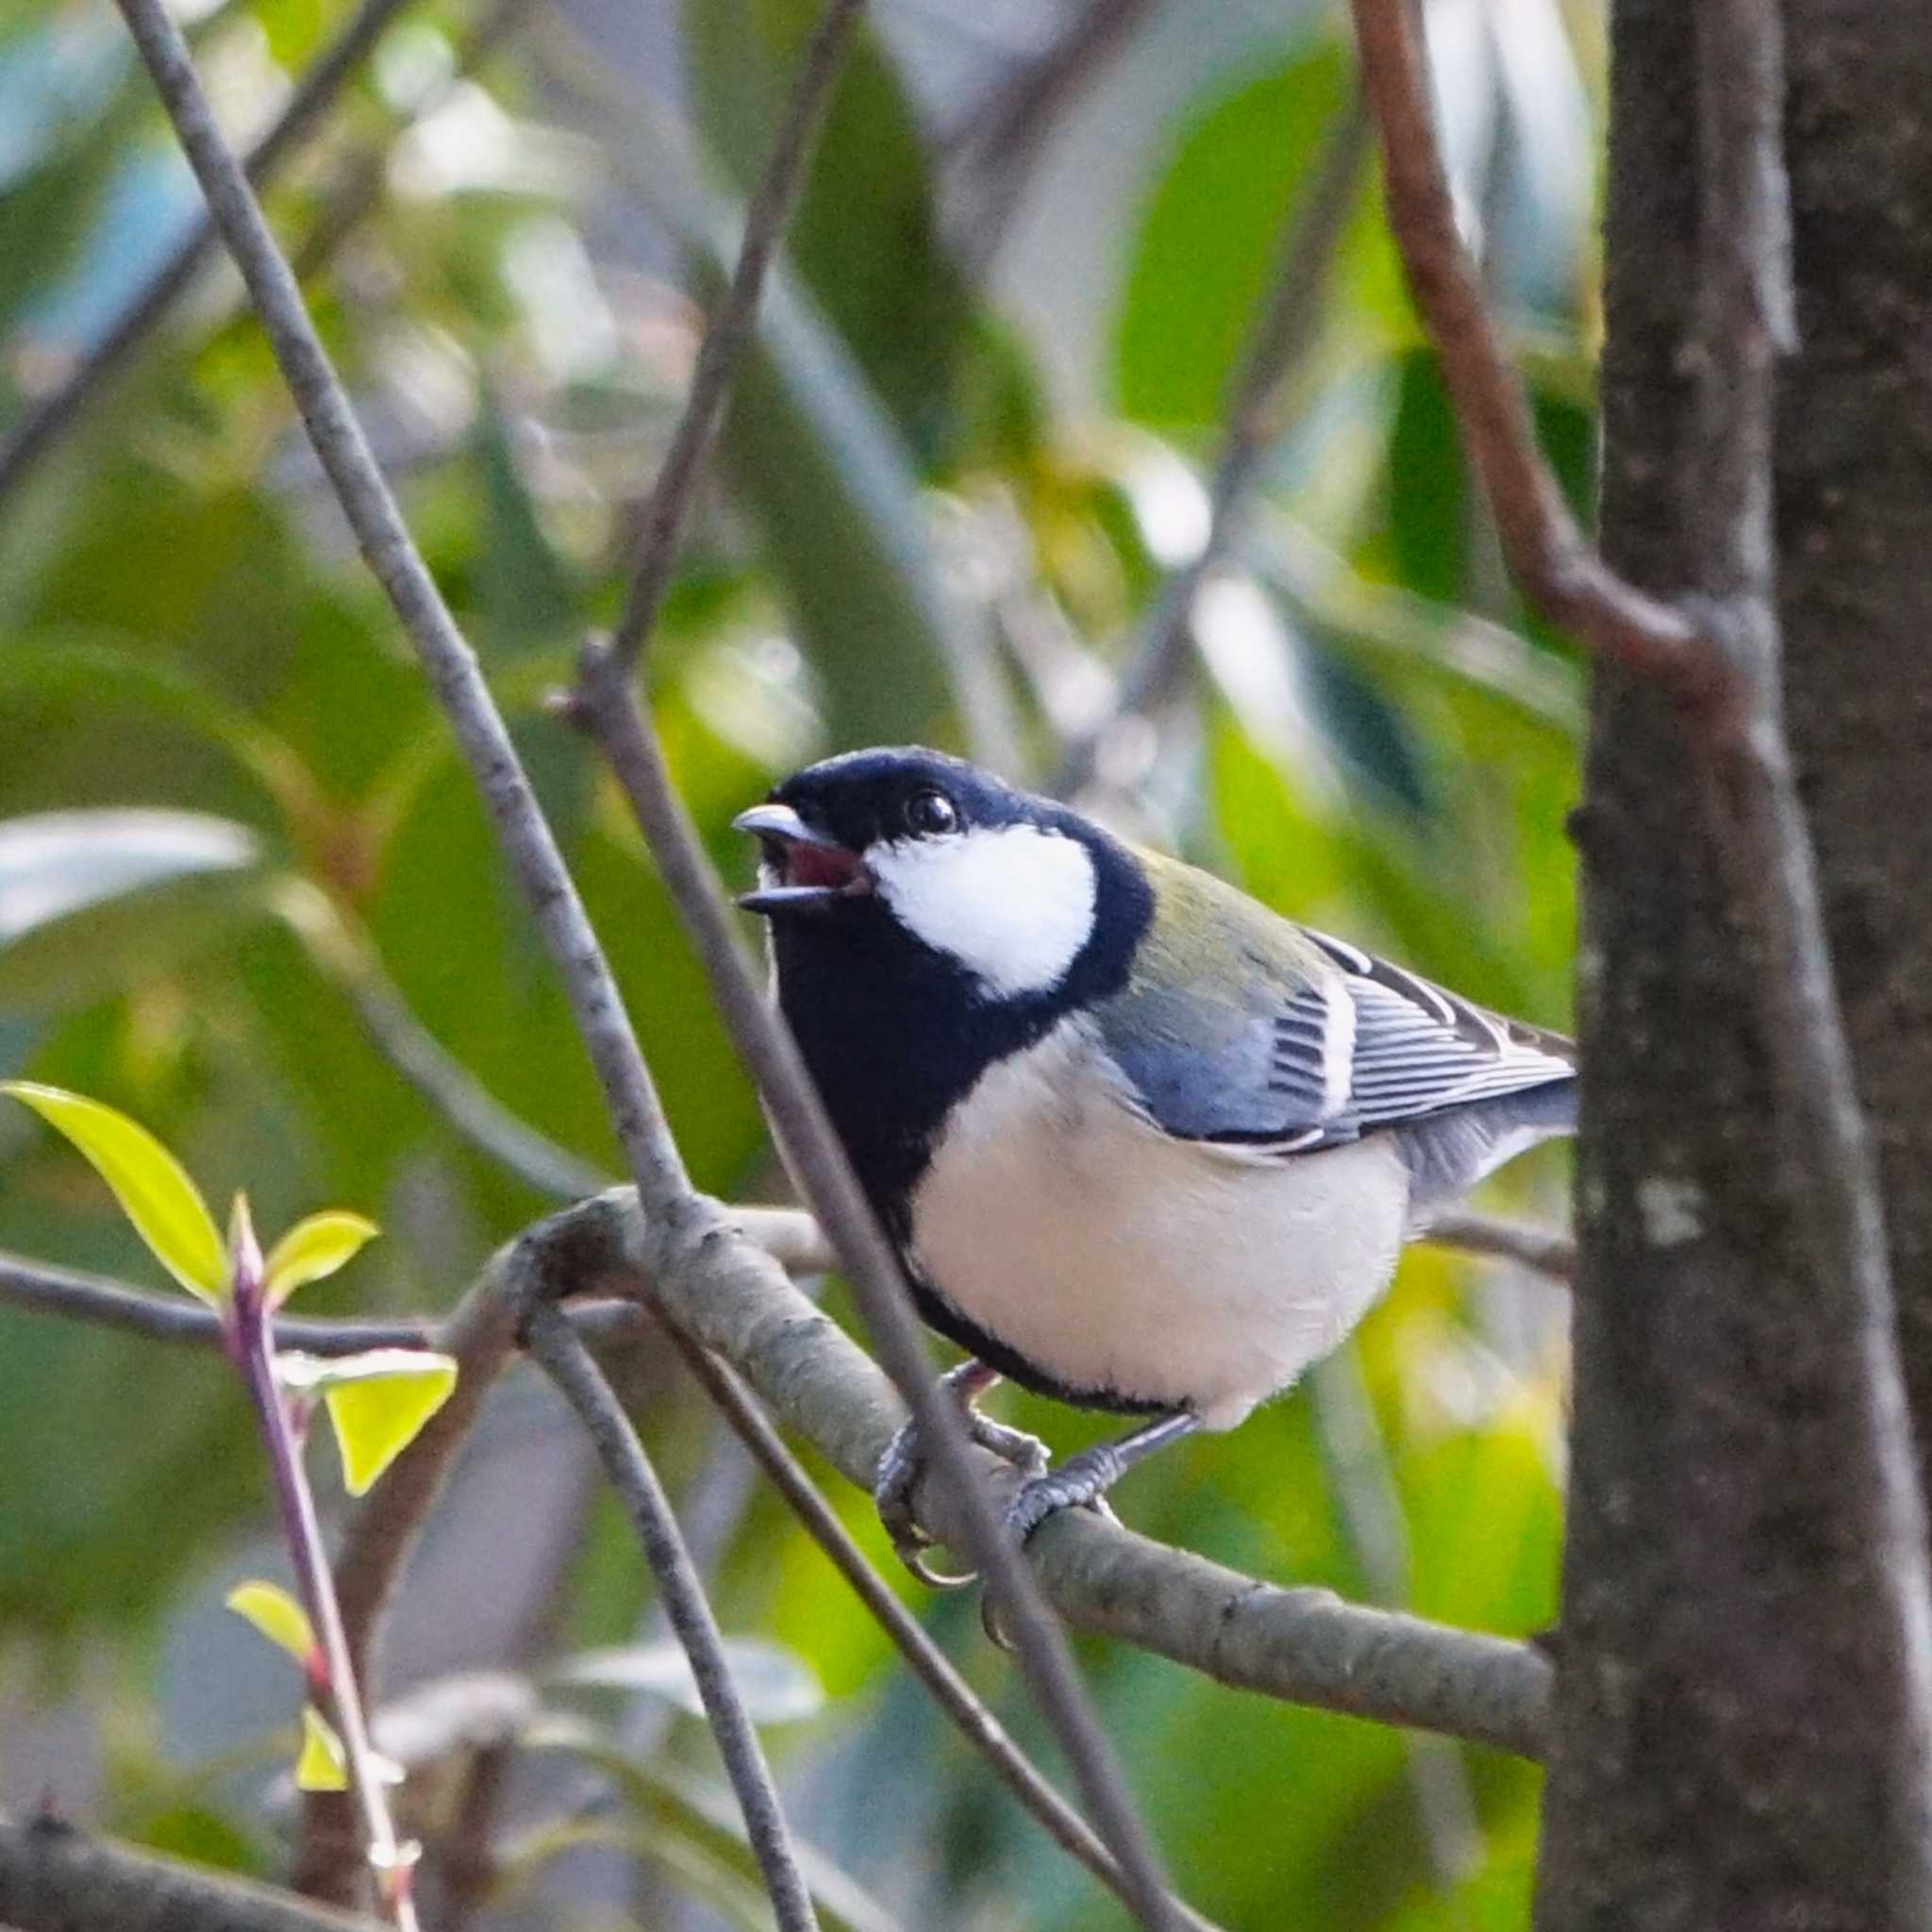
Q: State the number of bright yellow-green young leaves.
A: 5